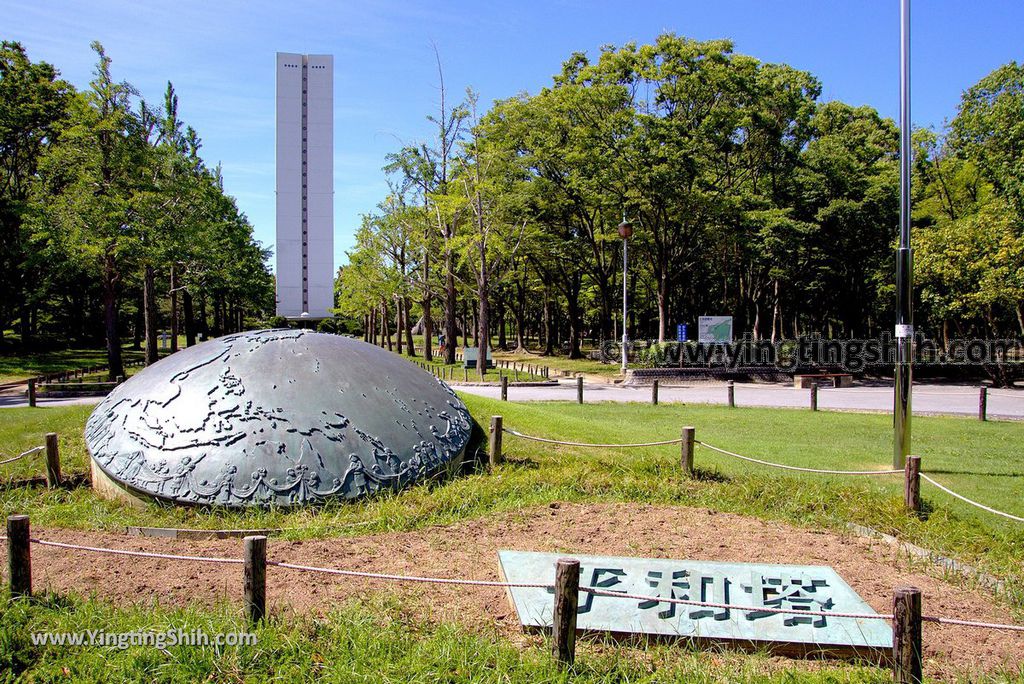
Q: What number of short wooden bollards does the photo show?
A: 15